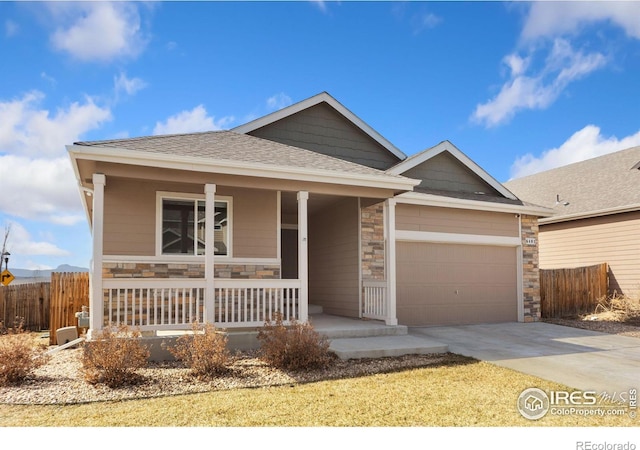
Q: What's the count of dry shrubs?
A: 4